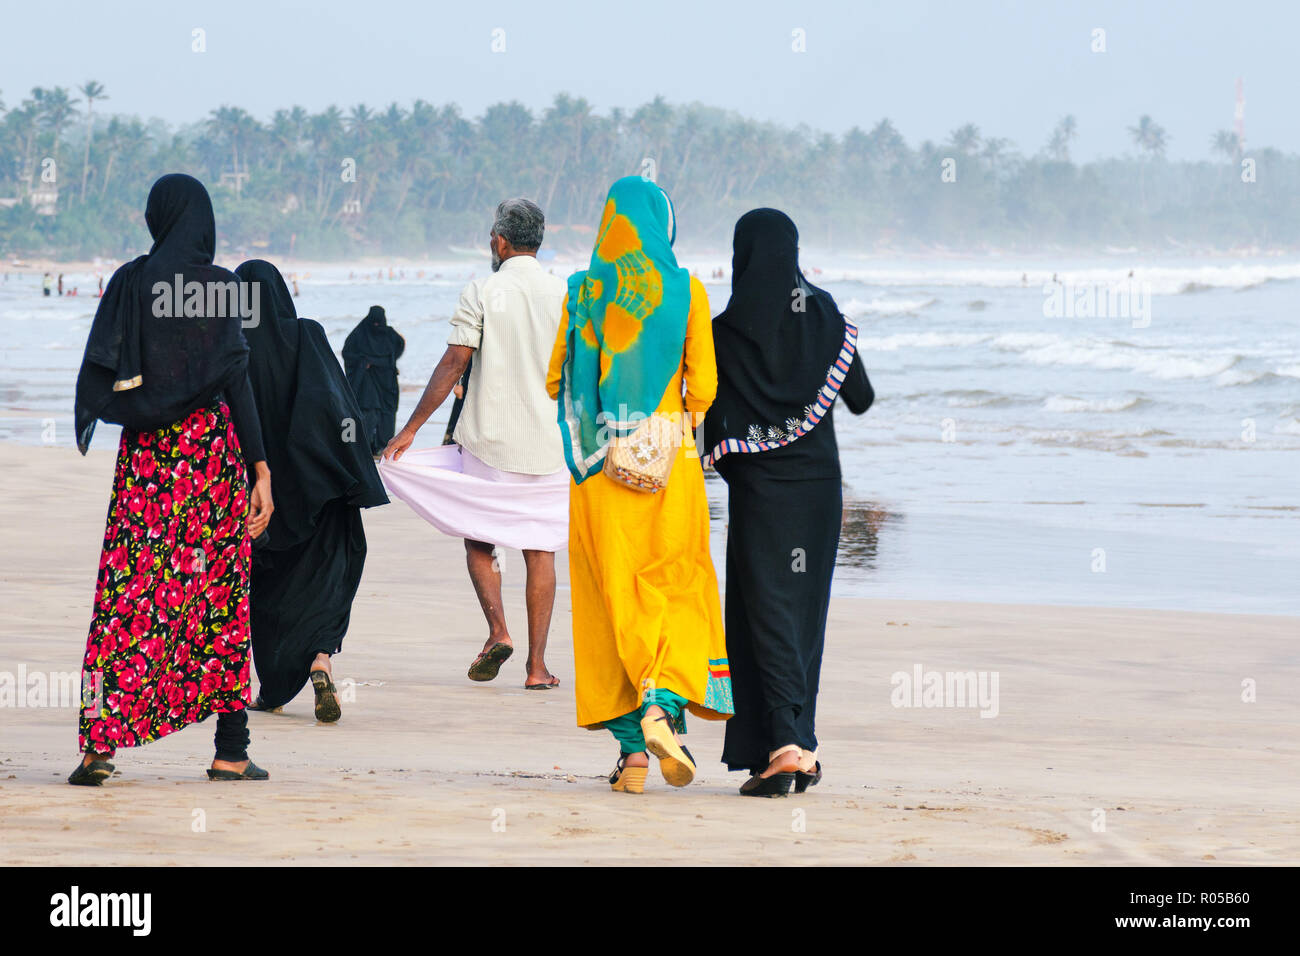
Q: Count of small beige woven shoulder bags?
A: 1